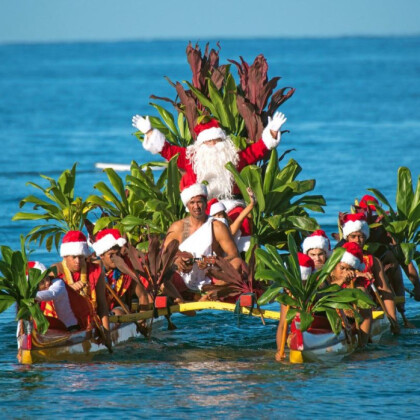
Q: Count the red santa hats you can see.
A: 11